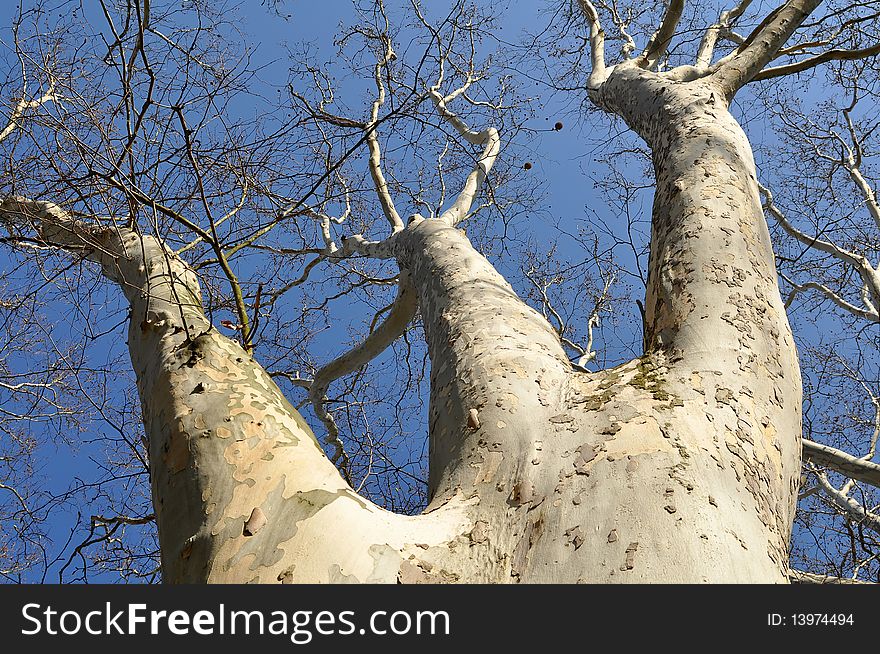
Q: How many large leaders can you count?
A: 3